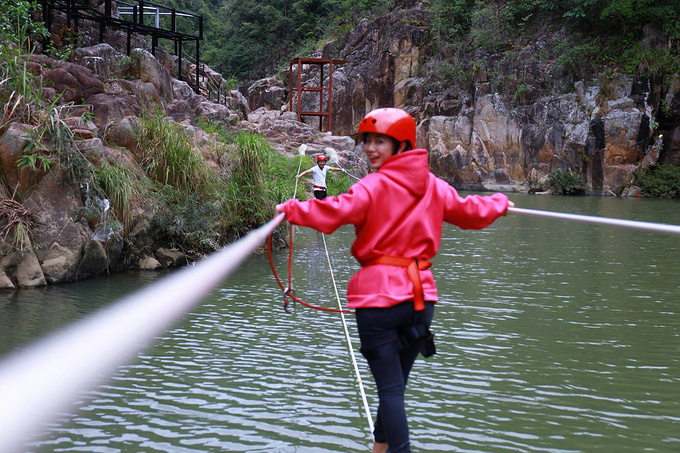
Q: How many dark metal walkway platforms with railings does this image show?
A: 1